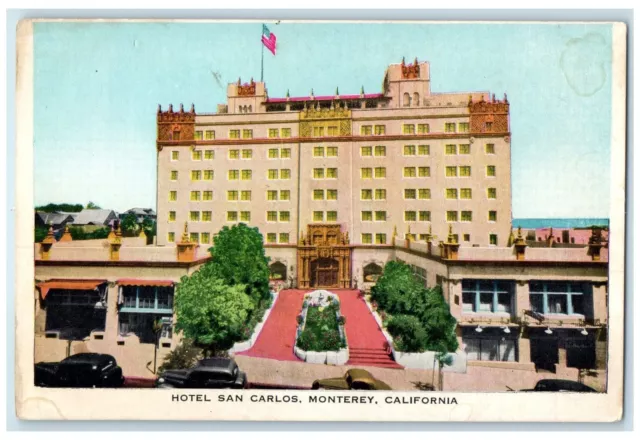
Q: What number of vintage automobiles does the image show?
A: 4